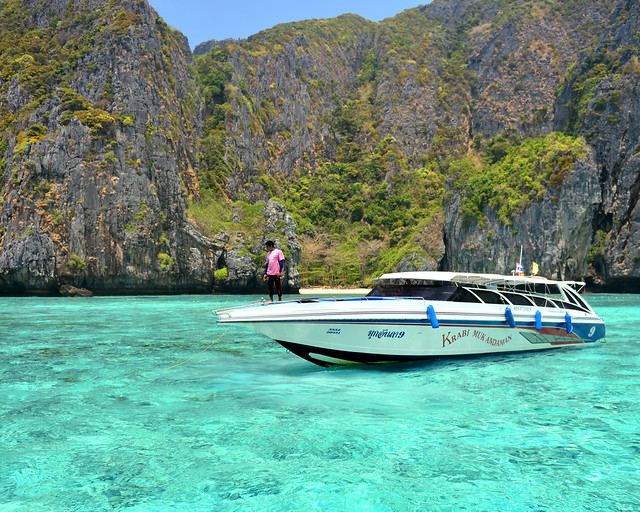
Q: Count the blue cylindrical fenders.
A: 4